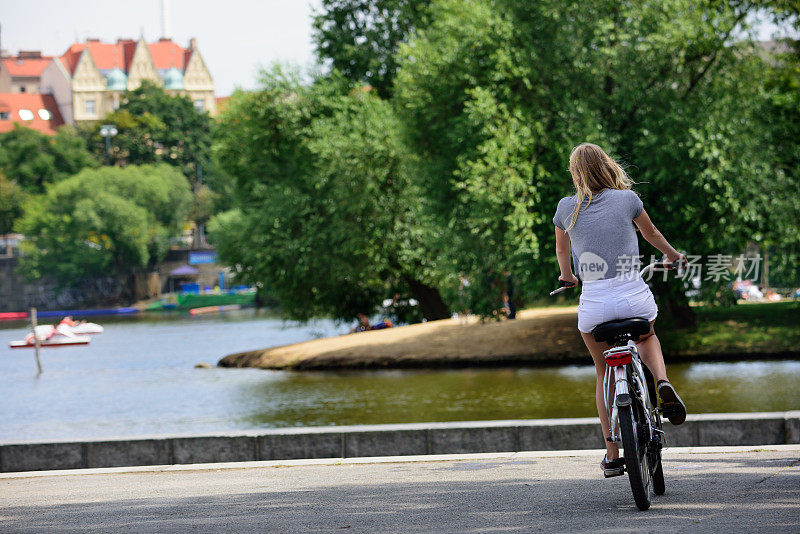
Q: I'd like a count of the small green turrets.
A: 2